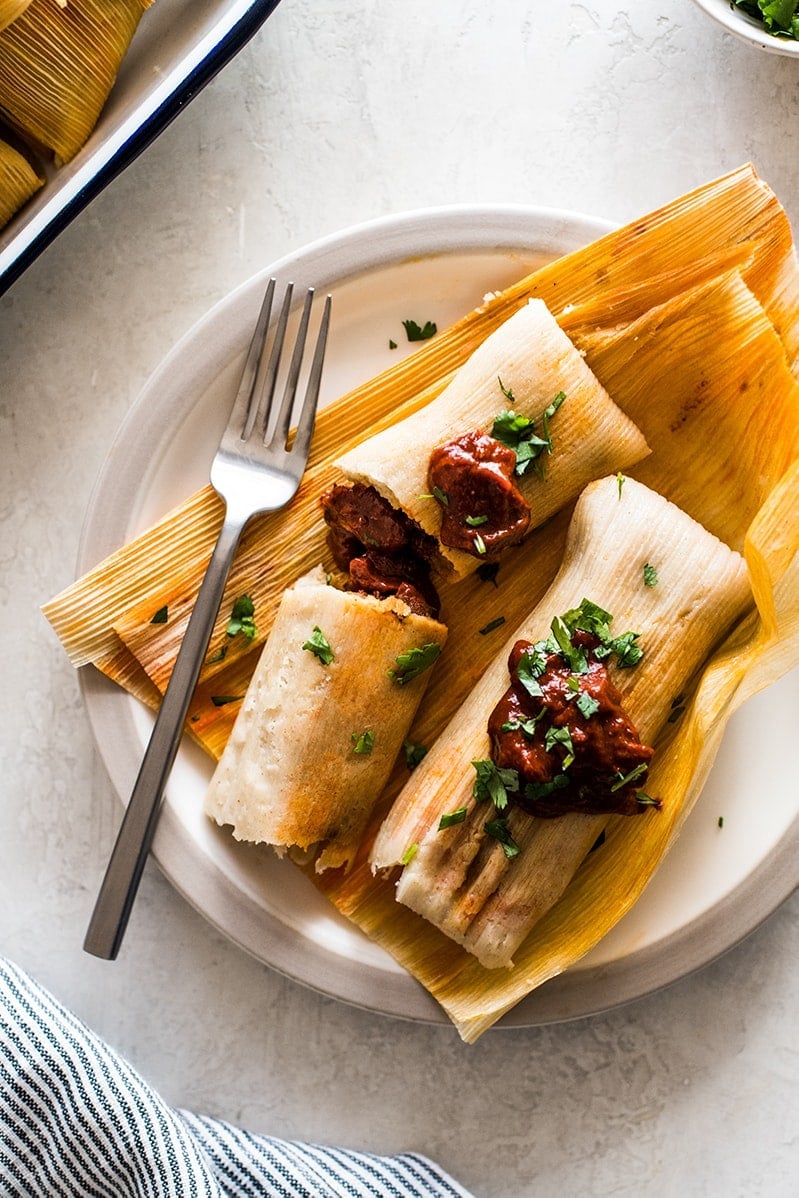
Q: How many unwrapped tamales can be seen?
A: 2